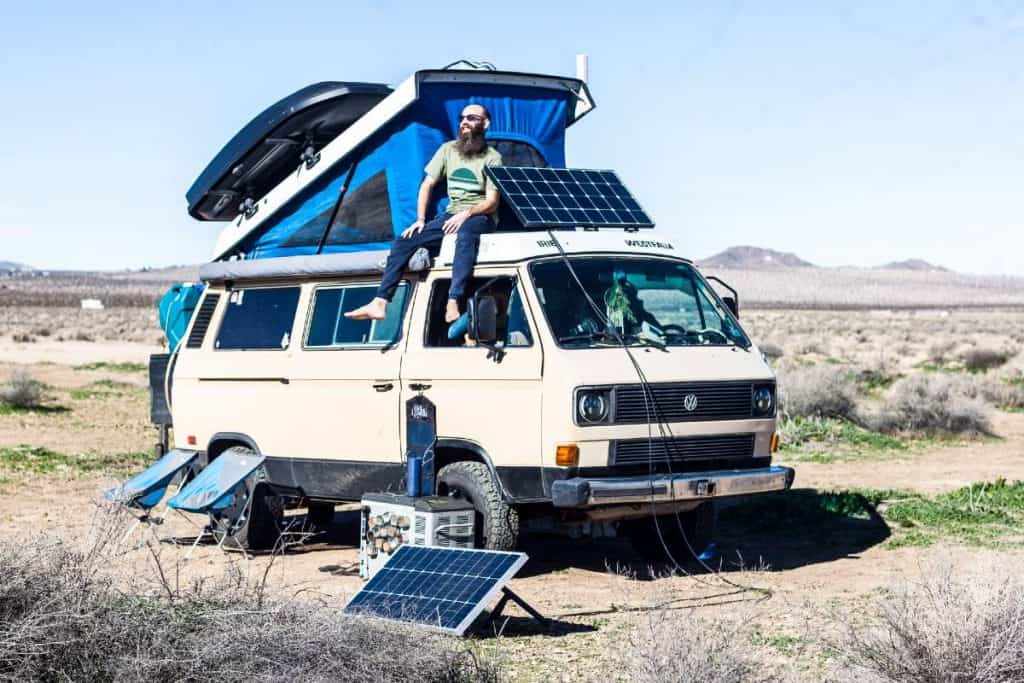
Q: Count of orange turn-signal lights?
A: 2